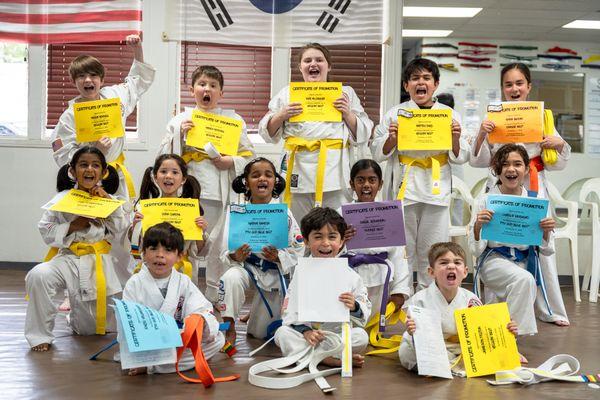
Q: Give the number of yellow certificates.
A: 7